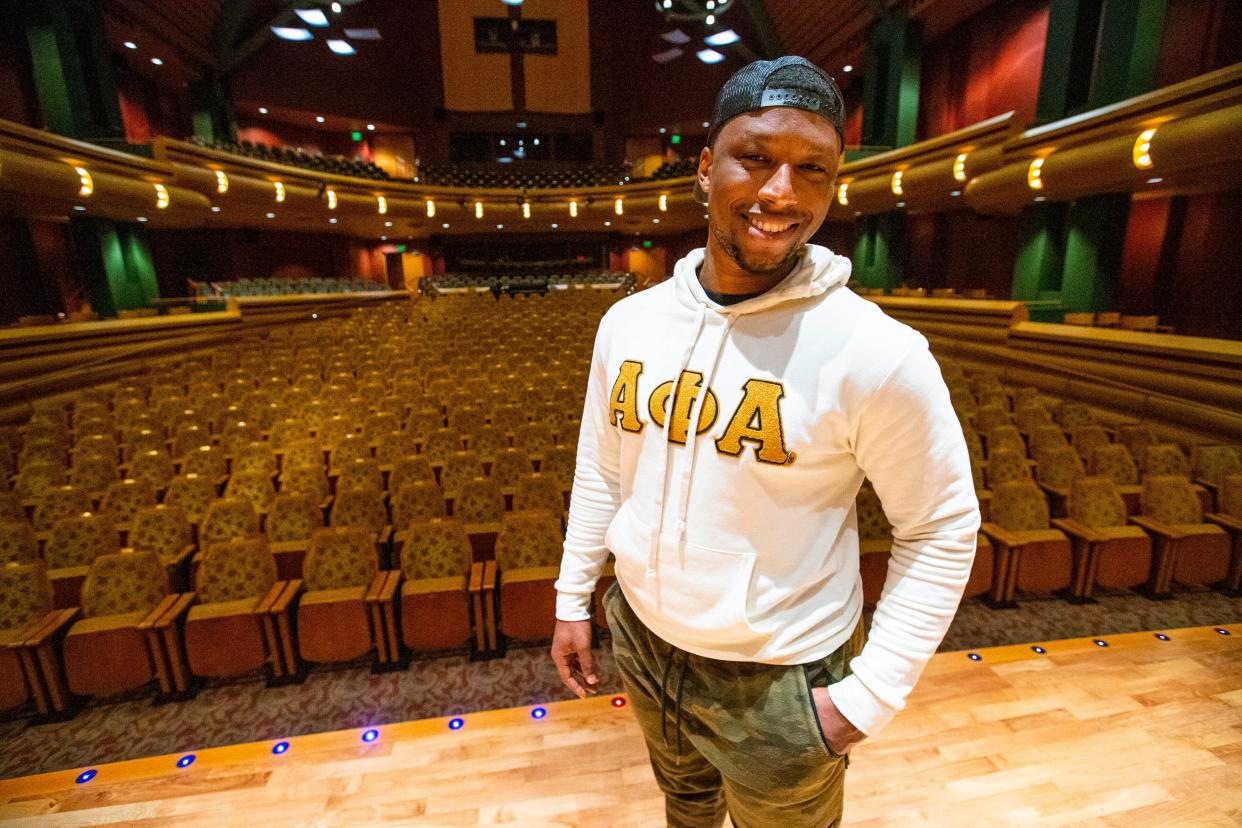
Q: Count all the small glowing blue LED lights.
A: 11